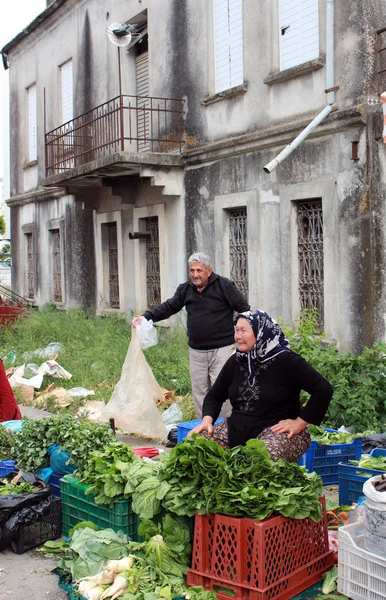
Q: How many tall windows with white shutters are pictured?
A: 4